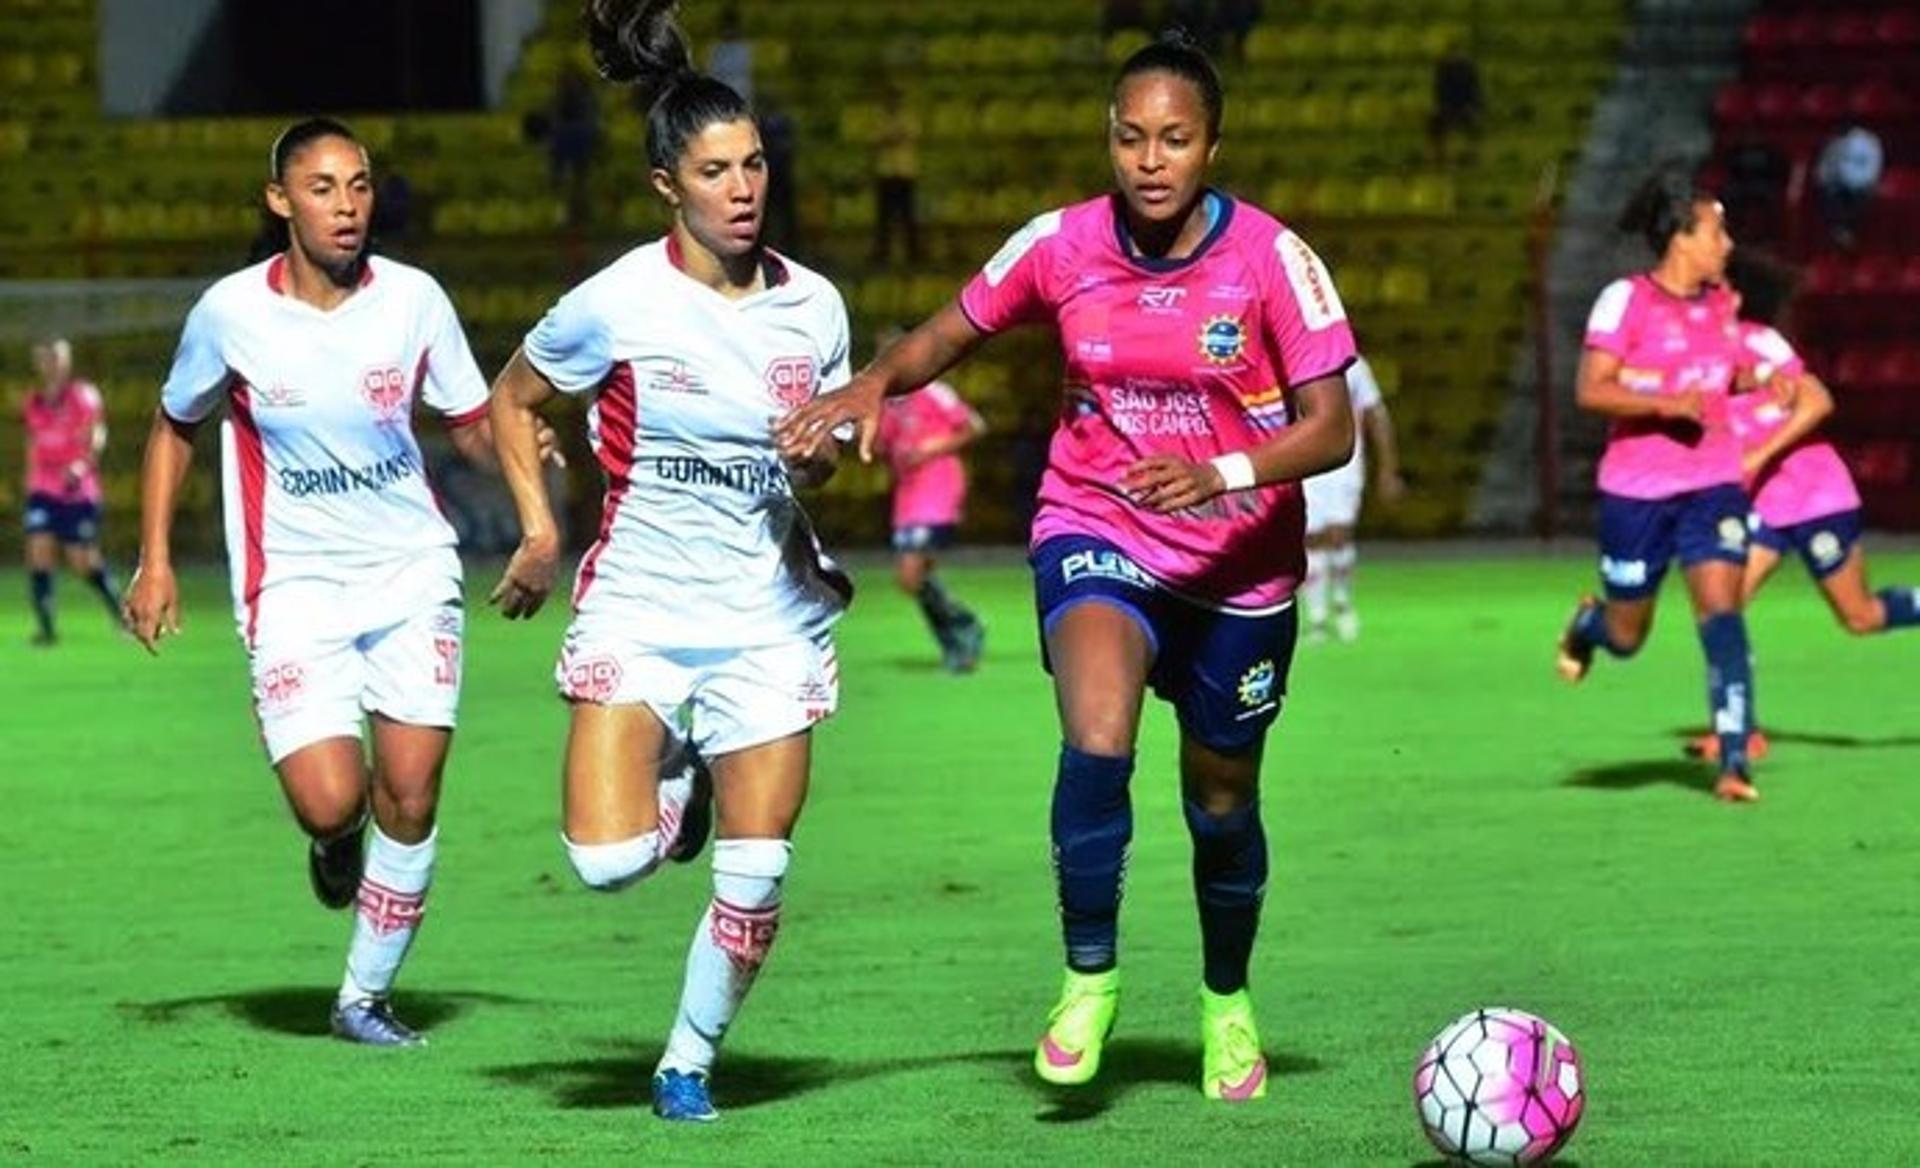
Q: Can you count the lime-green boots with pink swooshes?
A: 2